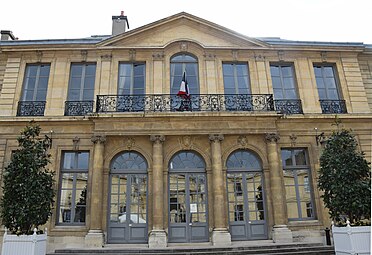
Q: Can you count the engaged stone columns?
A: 4